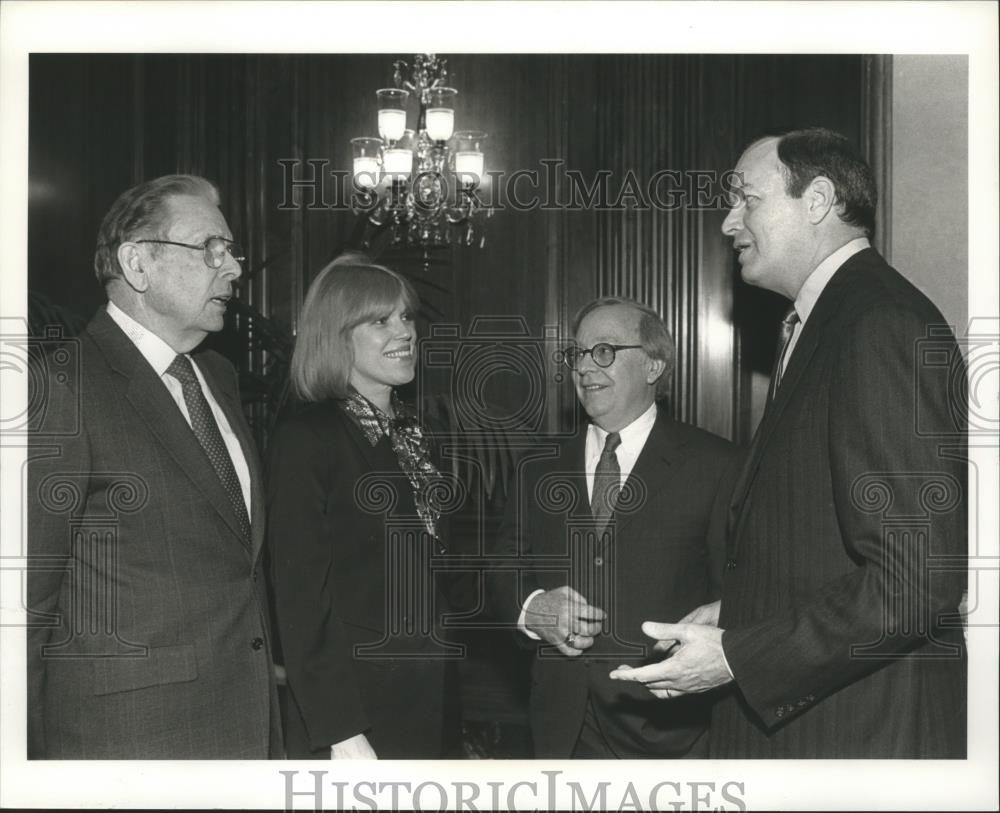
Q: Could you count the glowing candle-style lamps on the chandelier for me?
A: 5